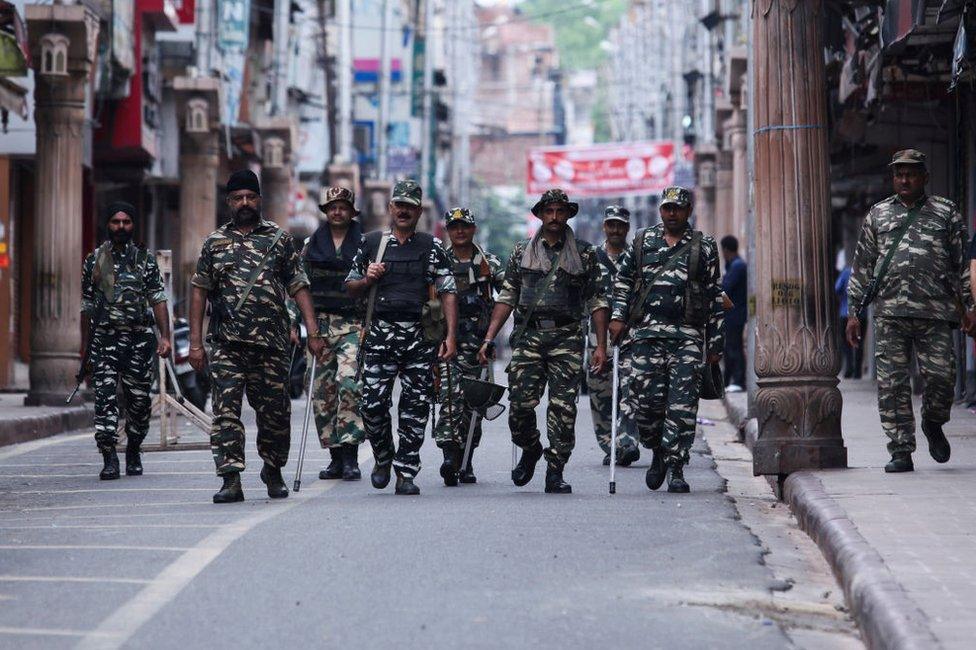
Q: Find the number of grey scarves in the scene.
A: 1